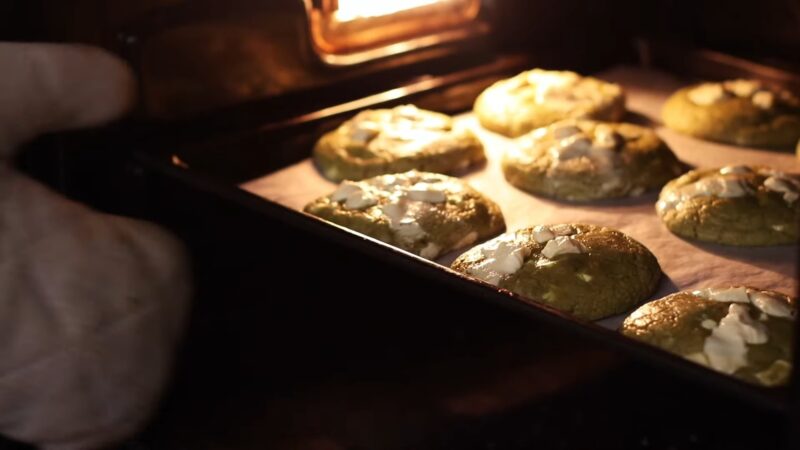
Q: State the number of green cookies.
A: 8